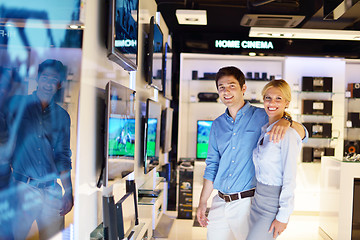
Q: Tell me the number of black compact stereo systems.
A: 4